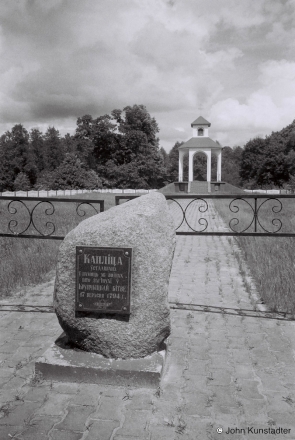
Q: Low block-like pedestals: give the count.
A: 1